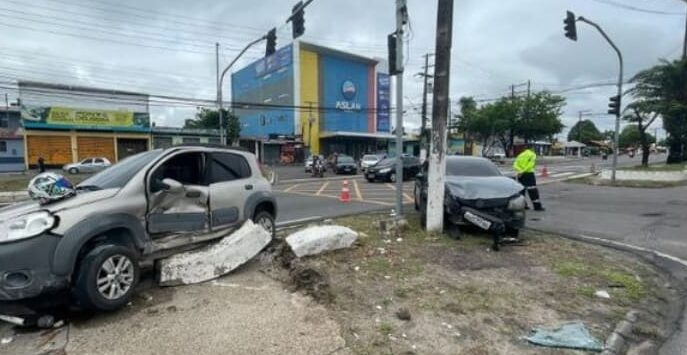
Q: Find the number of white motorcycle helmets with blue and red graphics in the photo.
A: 1